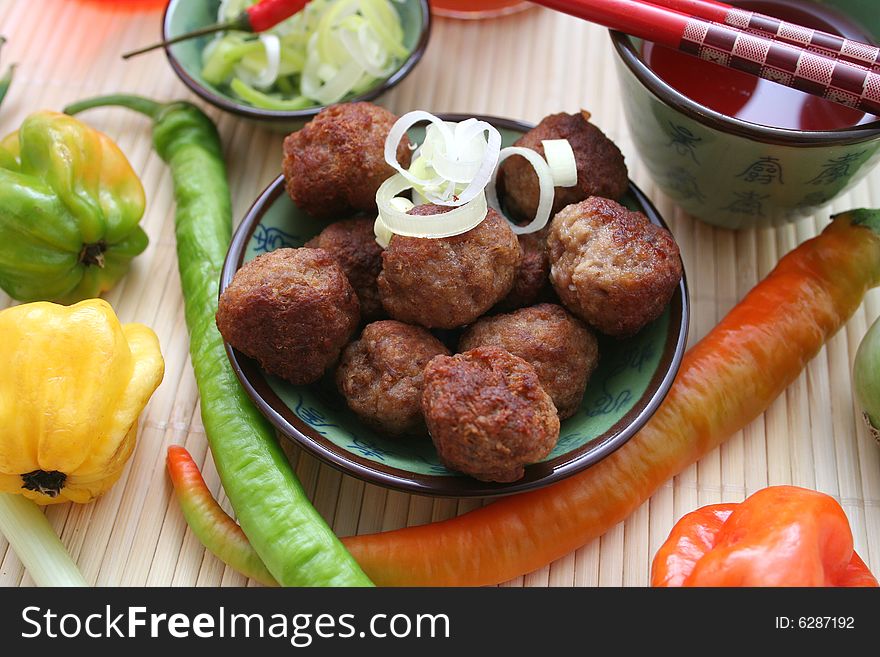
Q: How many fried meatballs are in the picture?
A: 10